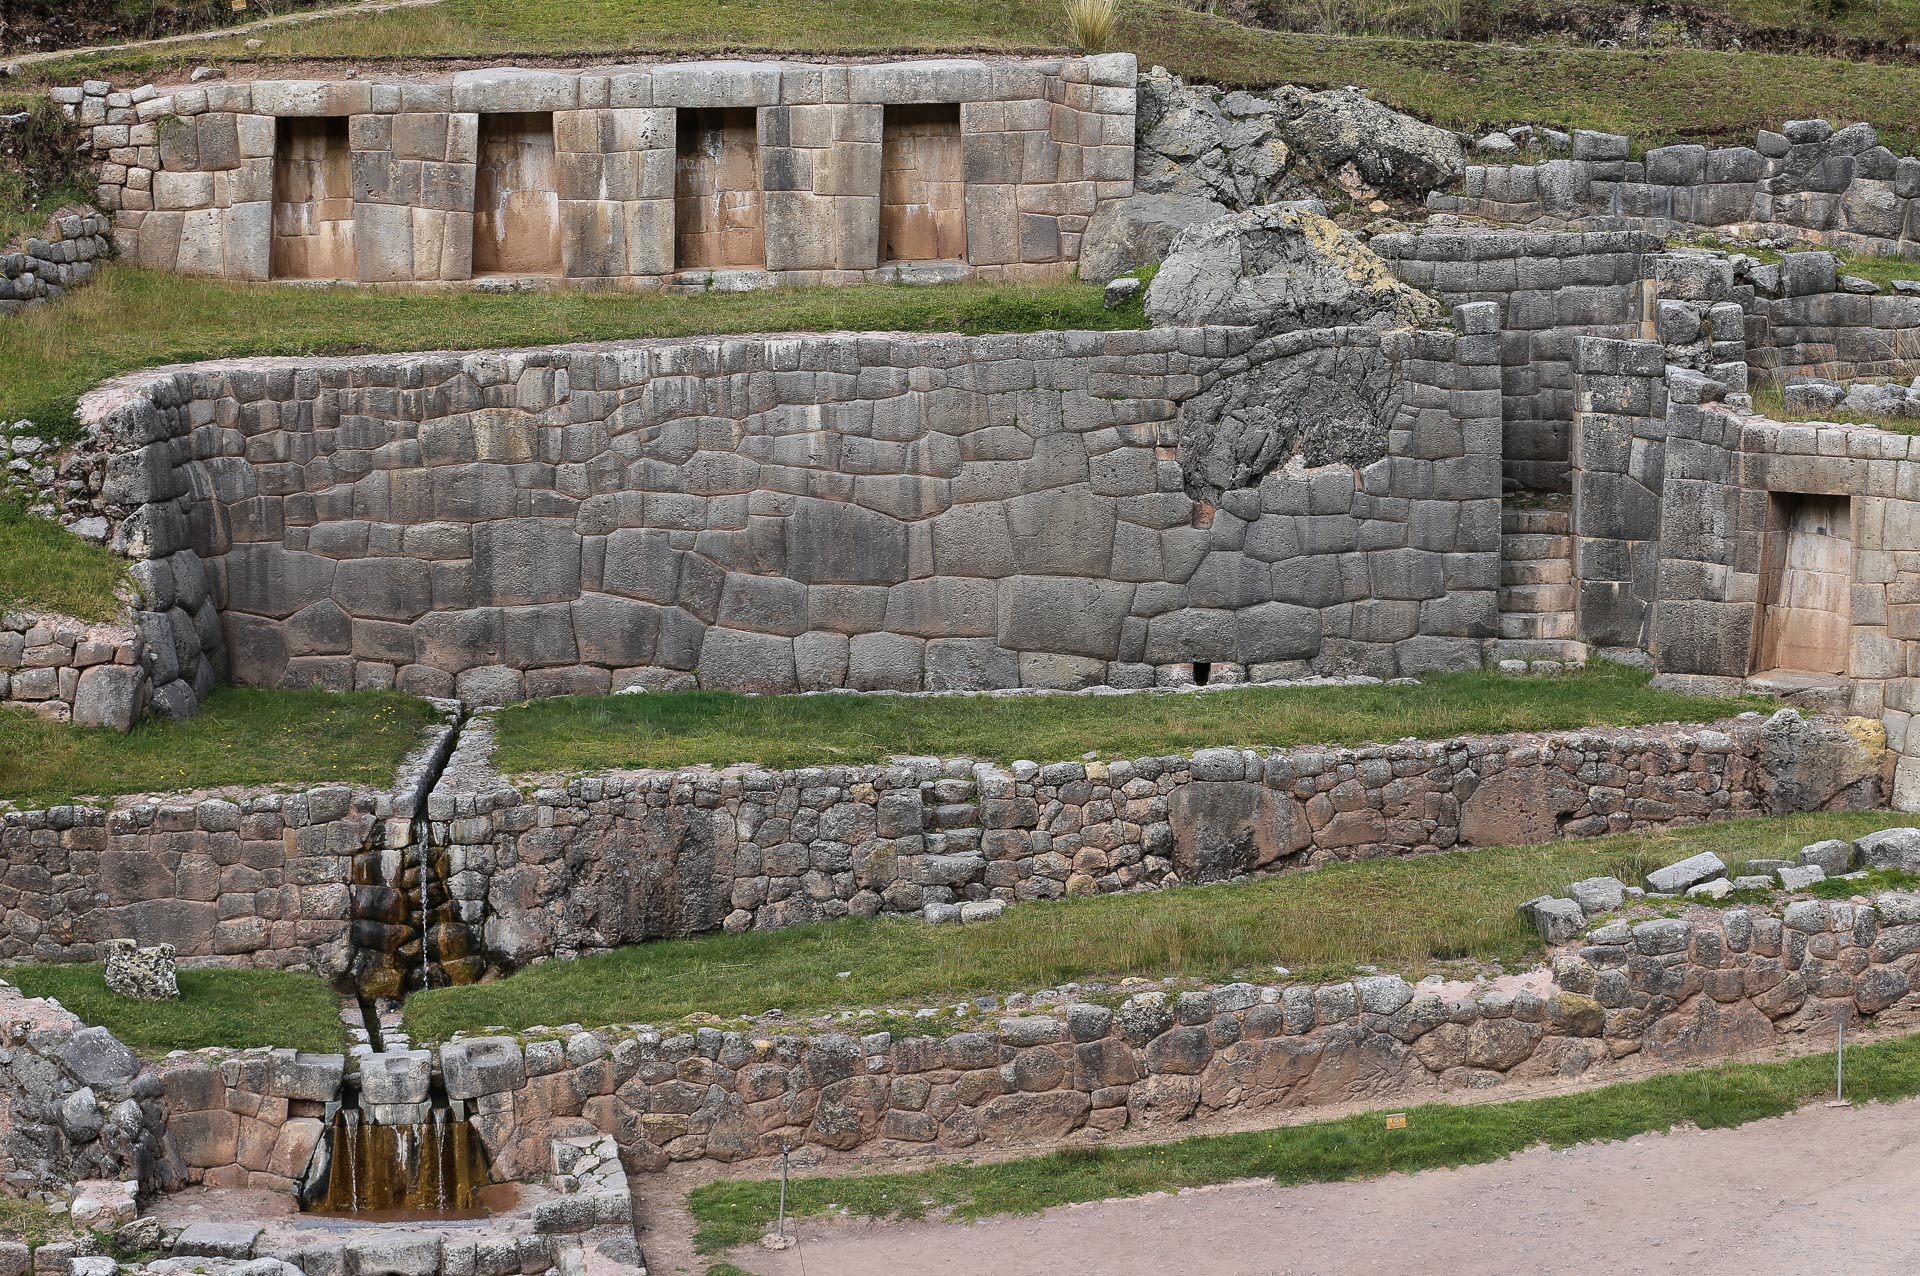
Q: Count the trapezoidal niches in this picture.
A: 5